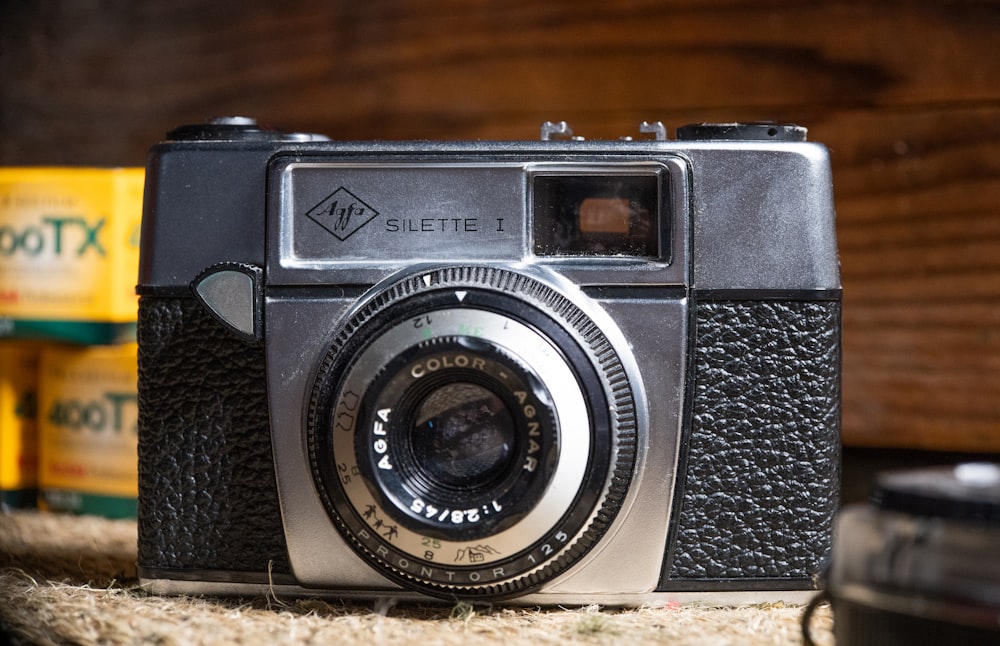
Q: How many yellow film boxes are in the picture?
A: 3